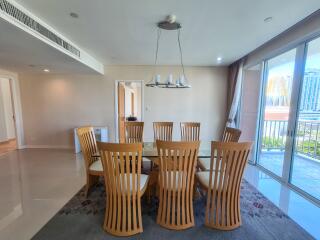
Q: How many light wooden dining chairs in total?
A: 8